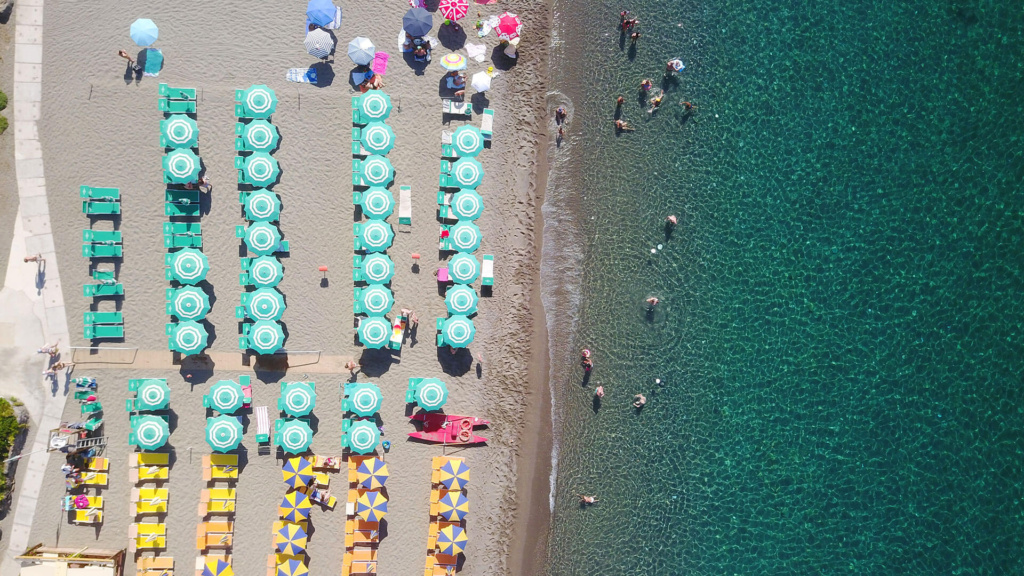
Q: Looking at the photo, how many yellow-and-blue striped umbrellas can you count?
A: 10